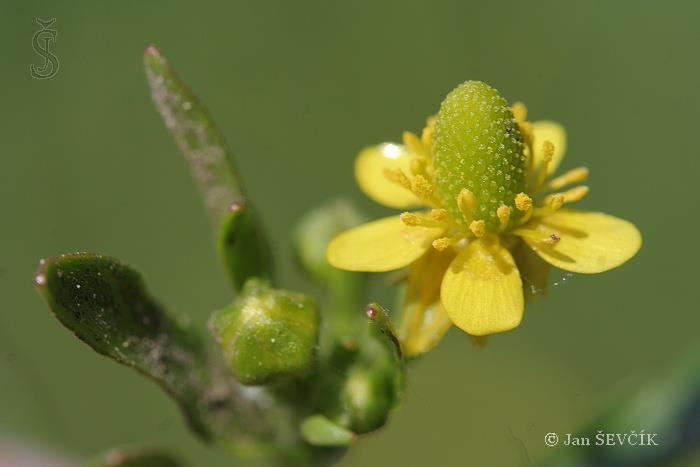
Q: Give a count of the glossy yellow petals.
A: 5